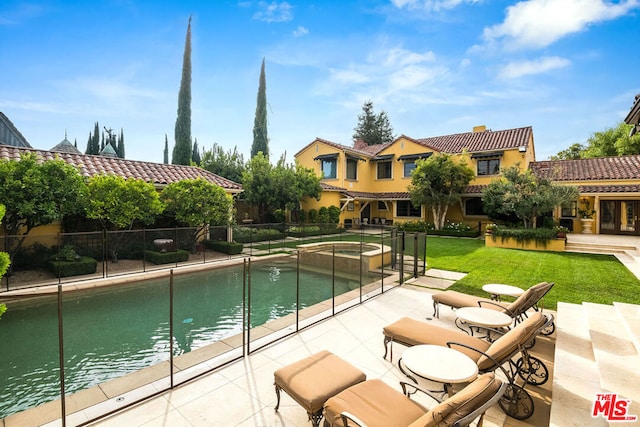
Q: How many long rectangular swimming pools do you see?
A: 1